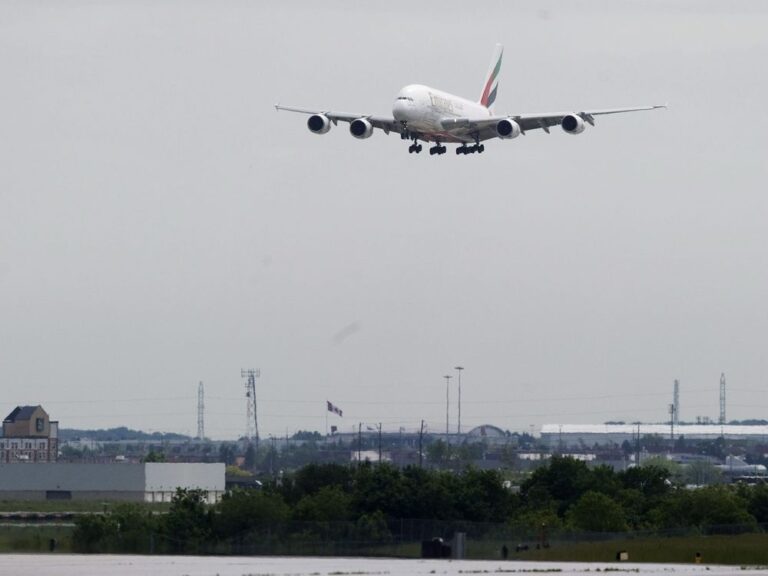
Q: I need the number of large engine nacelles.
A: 4